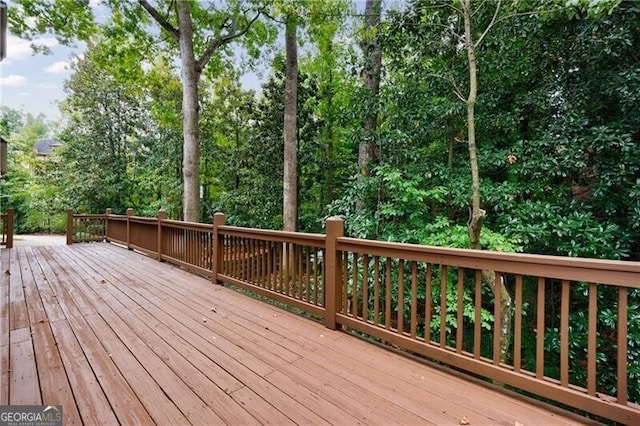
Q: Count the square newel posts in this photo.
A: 7